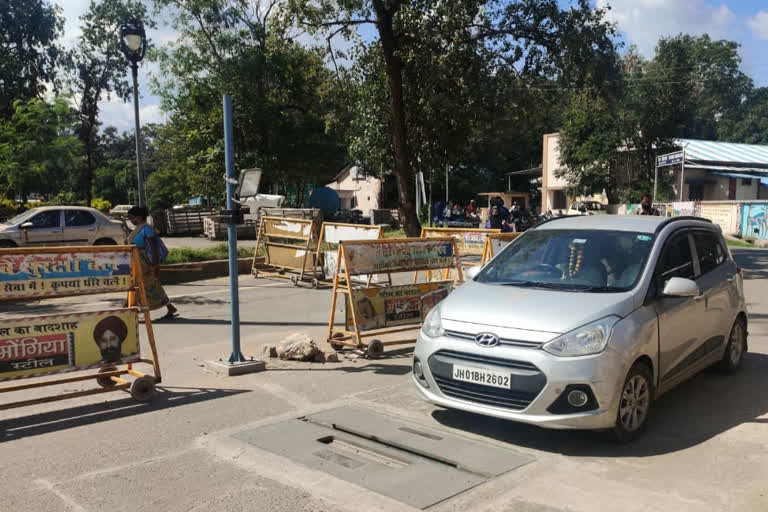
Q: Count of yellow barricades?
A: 6